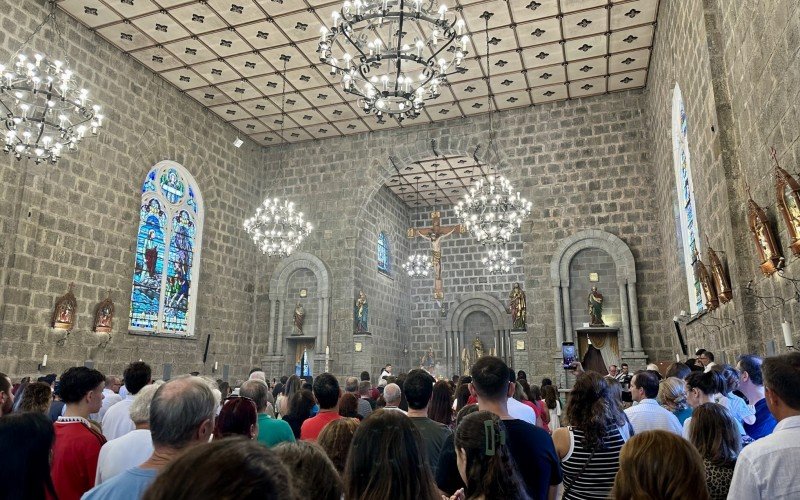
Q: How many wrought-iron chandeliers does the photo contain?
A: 6